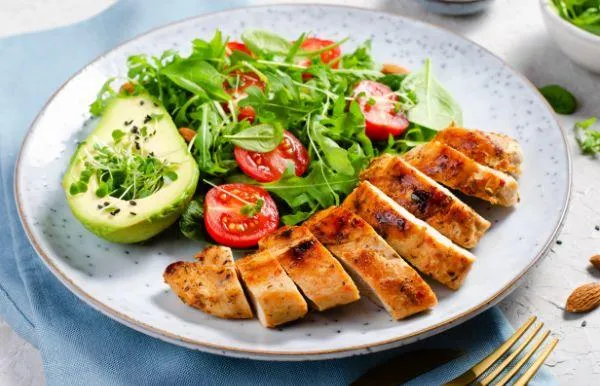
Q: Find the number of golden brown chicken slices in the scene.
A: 8